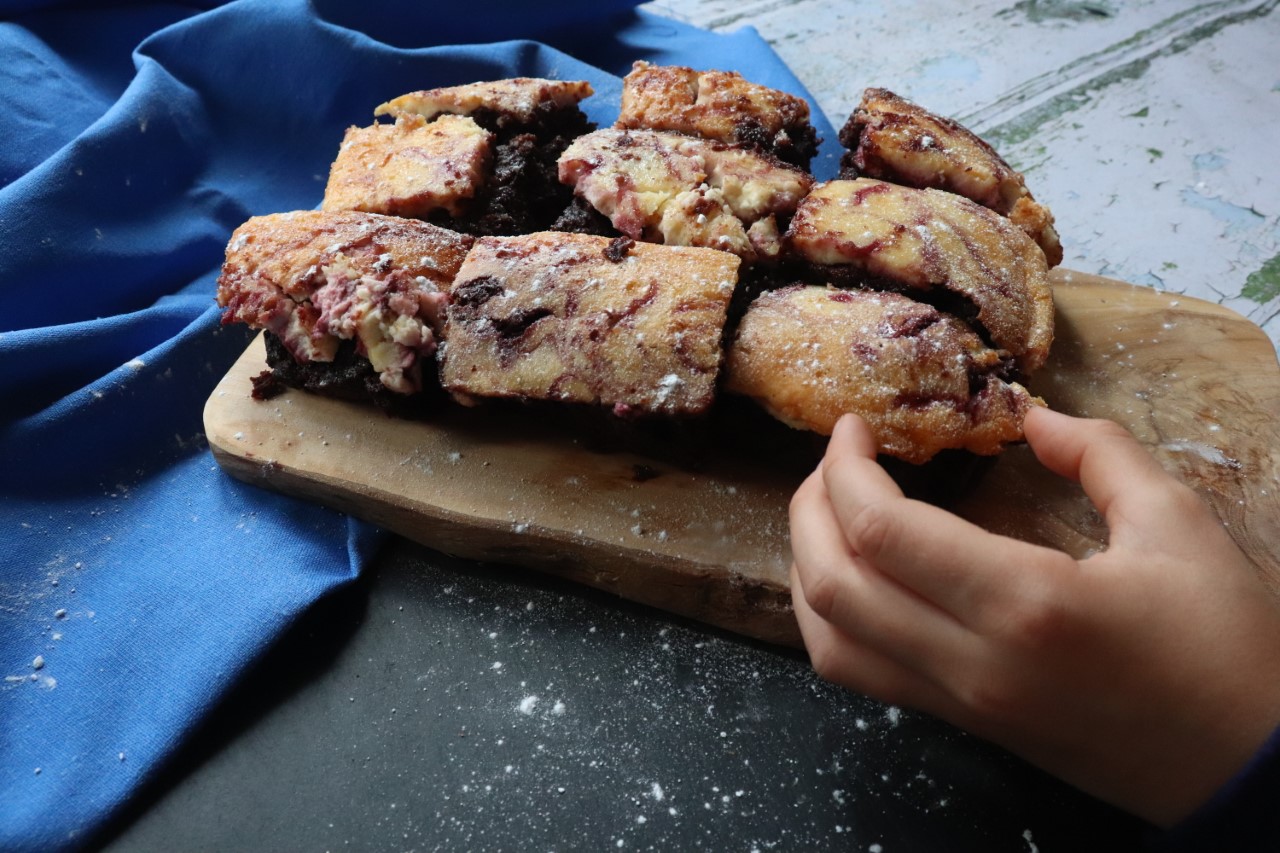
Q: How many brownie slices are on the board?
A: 9